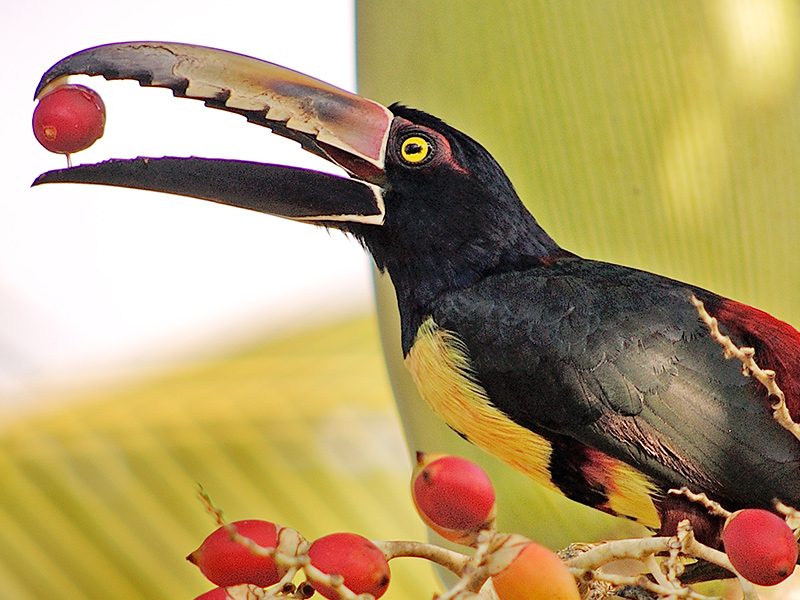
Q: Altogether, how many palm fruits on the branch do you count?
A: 6